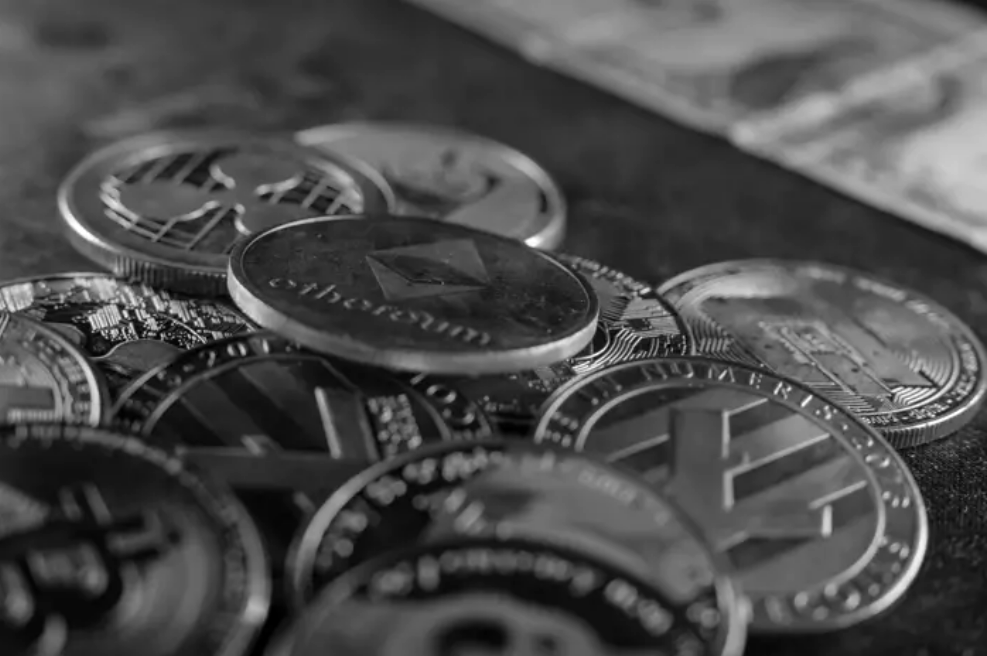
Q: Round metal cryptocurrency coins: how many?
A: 12